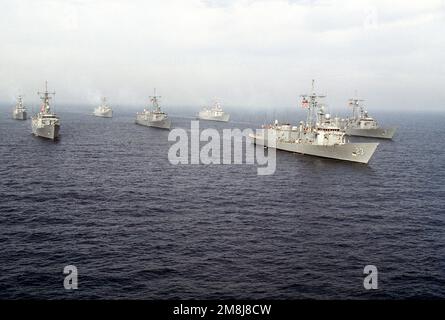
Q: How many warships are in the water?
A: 7